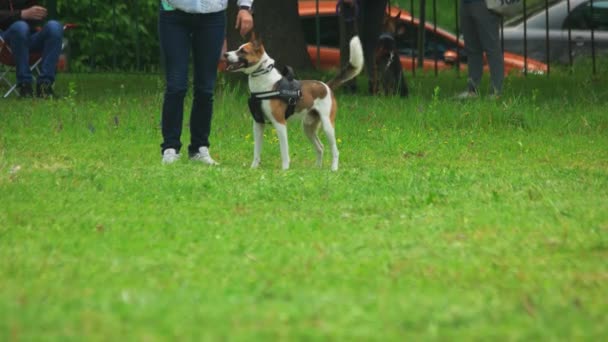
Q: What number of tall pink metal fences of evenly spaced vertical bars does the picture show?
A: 0